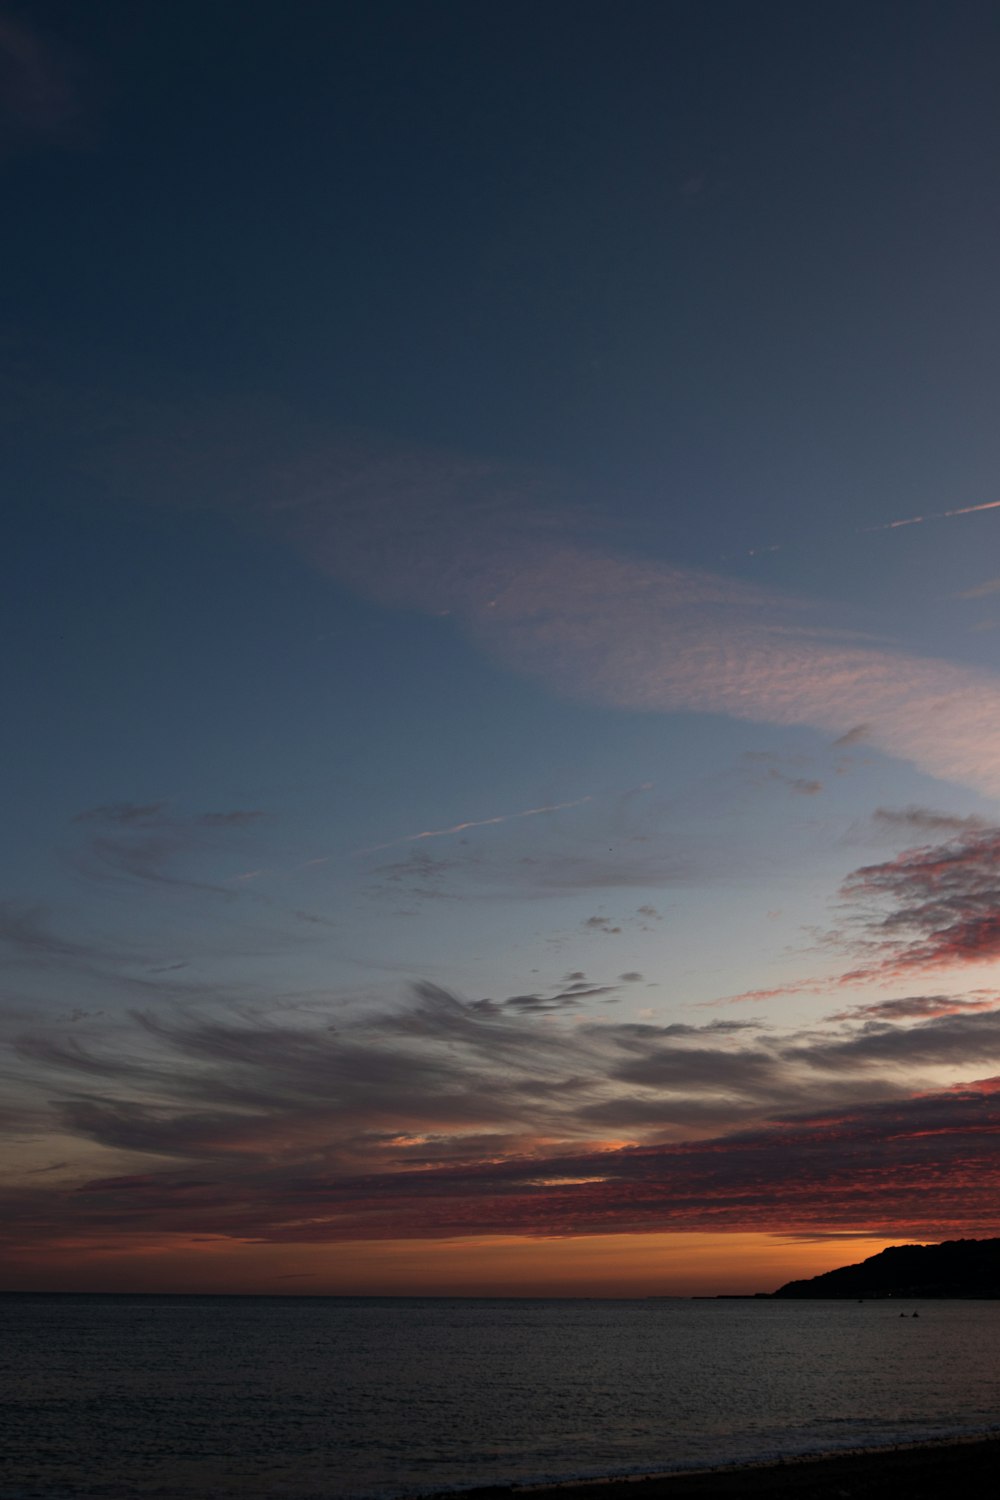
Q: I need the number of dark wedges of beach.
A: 1